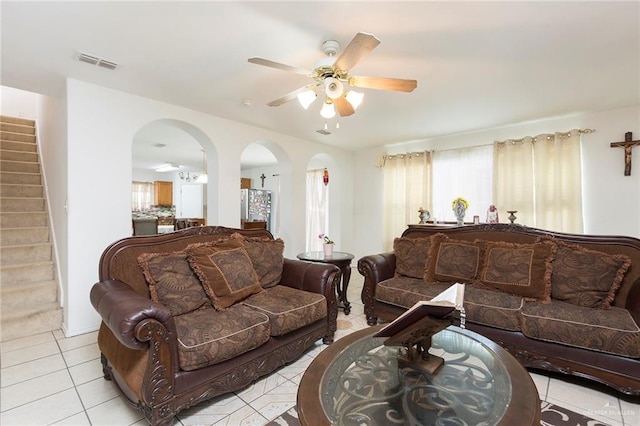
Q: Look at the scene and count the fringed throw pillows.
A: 7